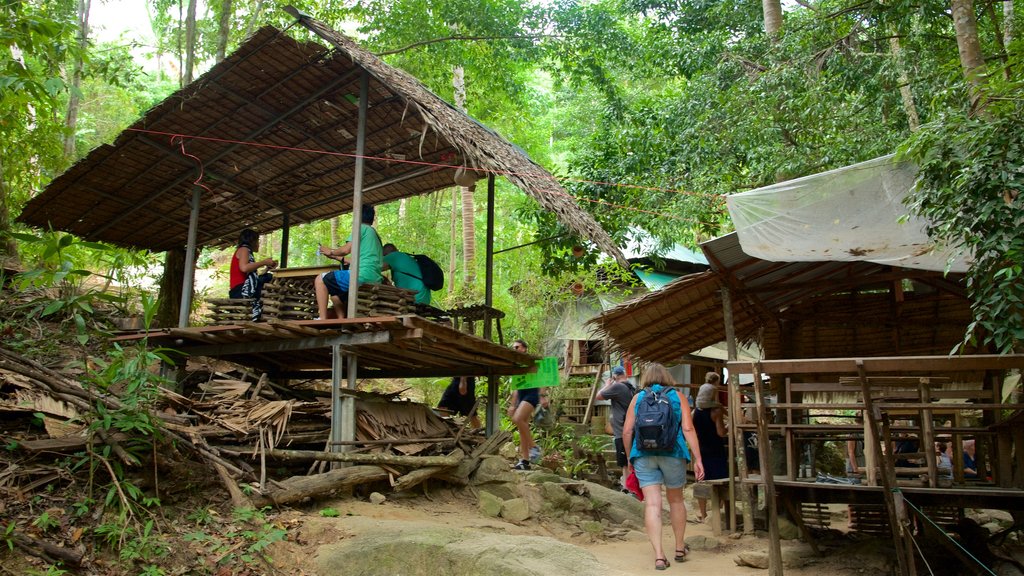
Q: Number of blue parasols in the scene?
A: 0